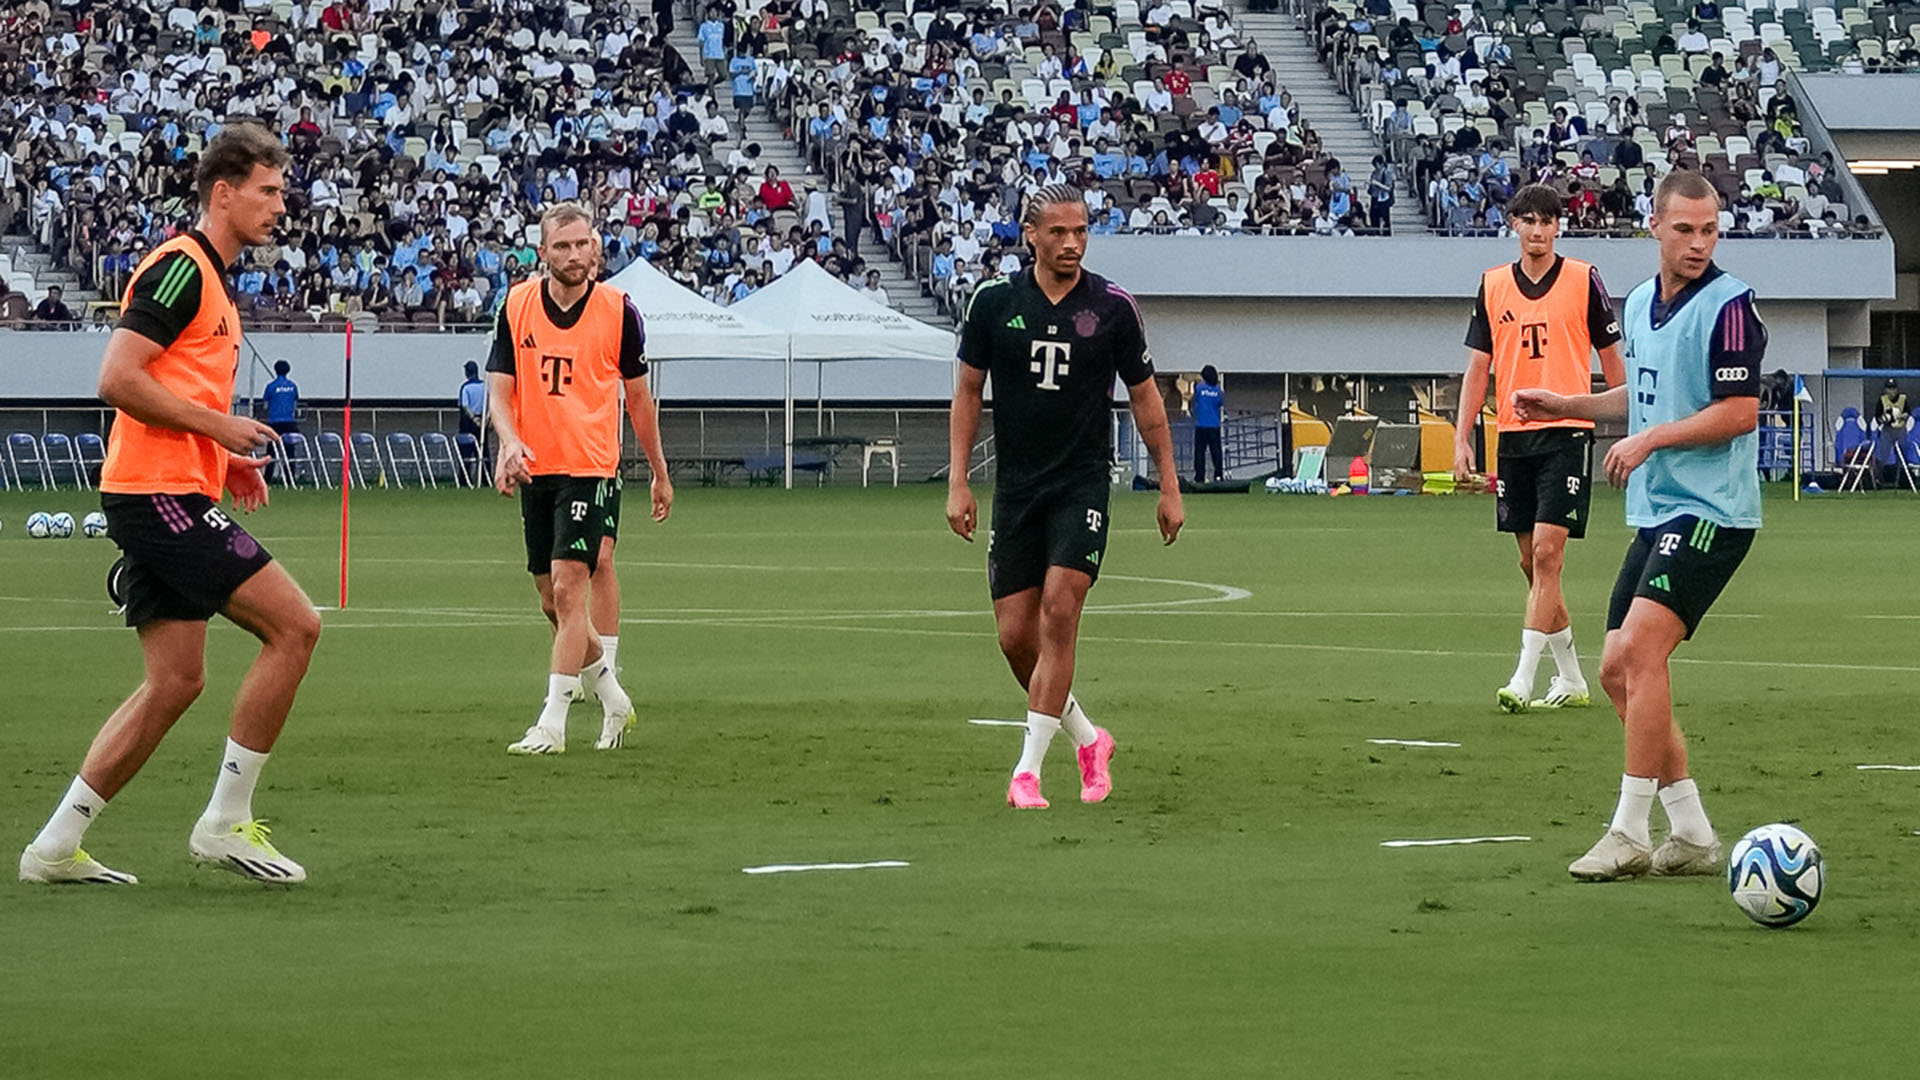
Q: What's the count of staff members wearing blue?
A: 3